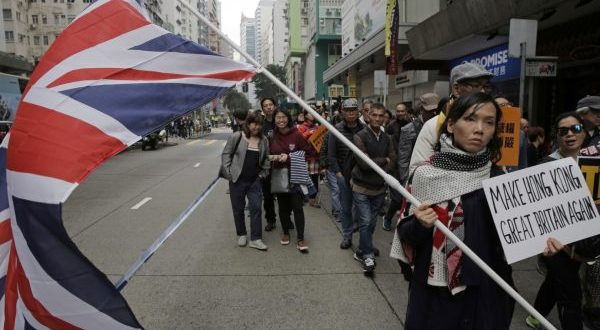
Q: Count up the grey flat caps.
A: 2